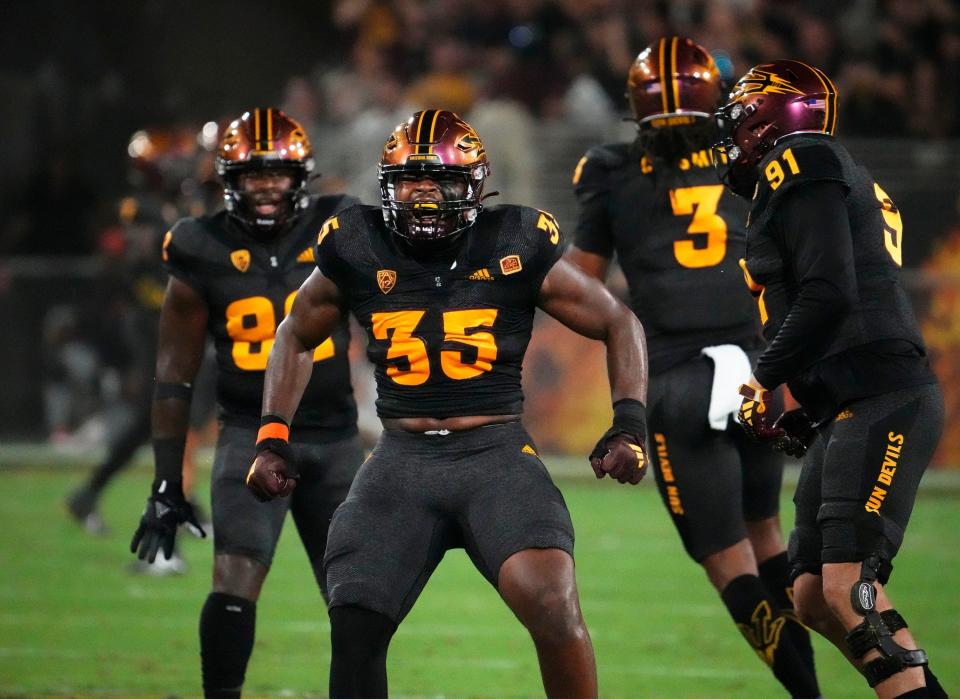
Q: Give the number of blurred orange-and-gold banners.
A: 2